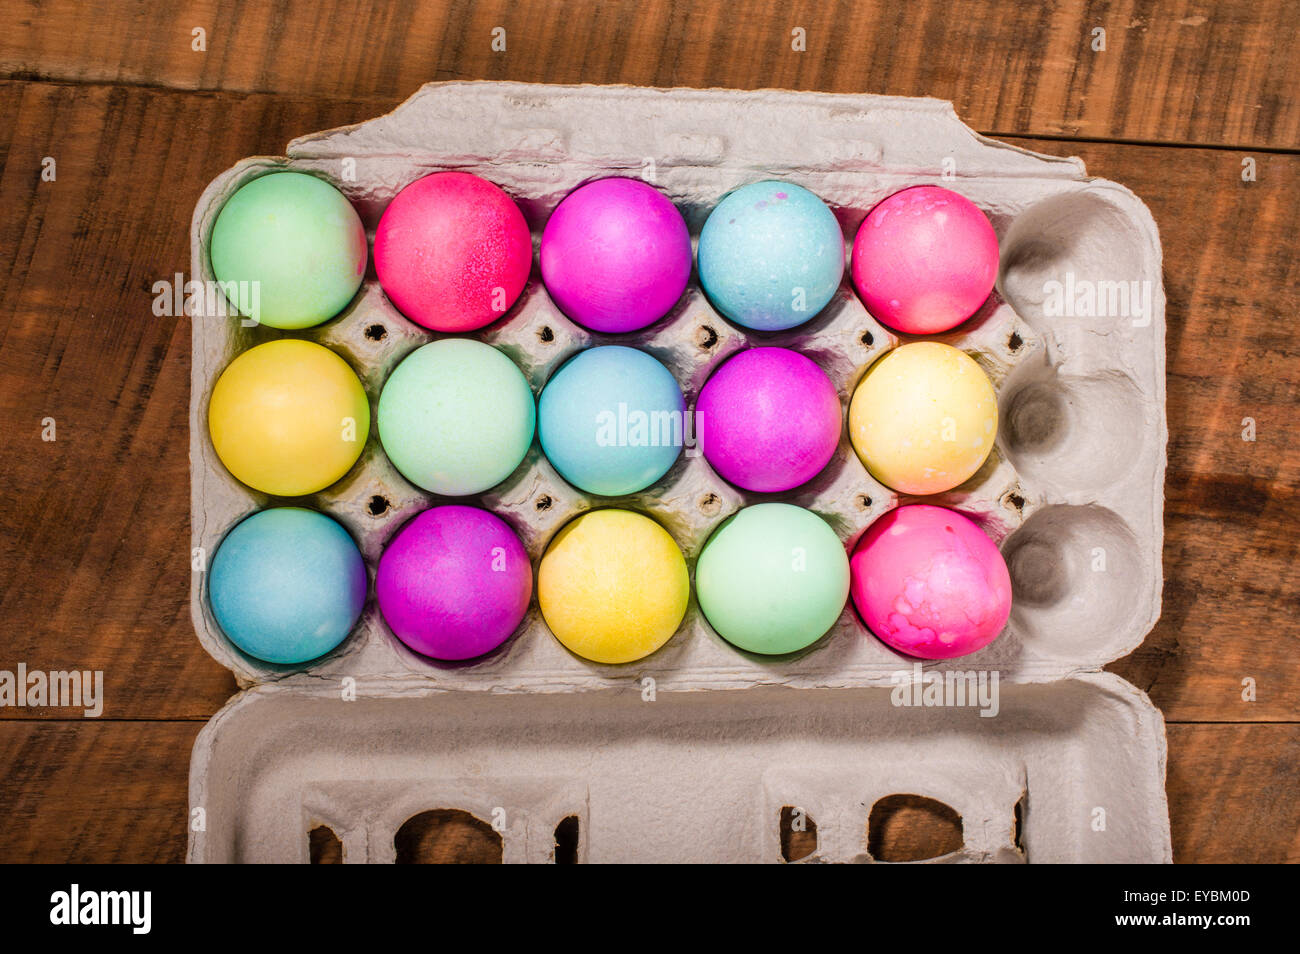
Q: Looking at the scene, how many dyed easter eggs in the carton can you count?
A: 15